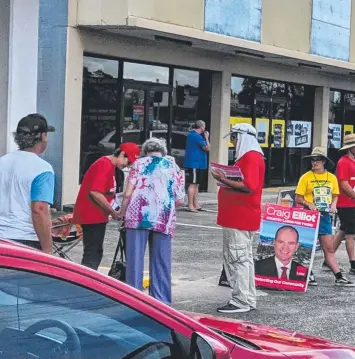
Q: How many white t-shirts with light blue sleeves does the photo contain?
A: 1